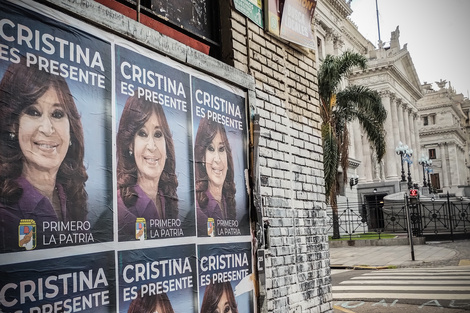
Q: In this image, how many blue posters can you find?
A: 6